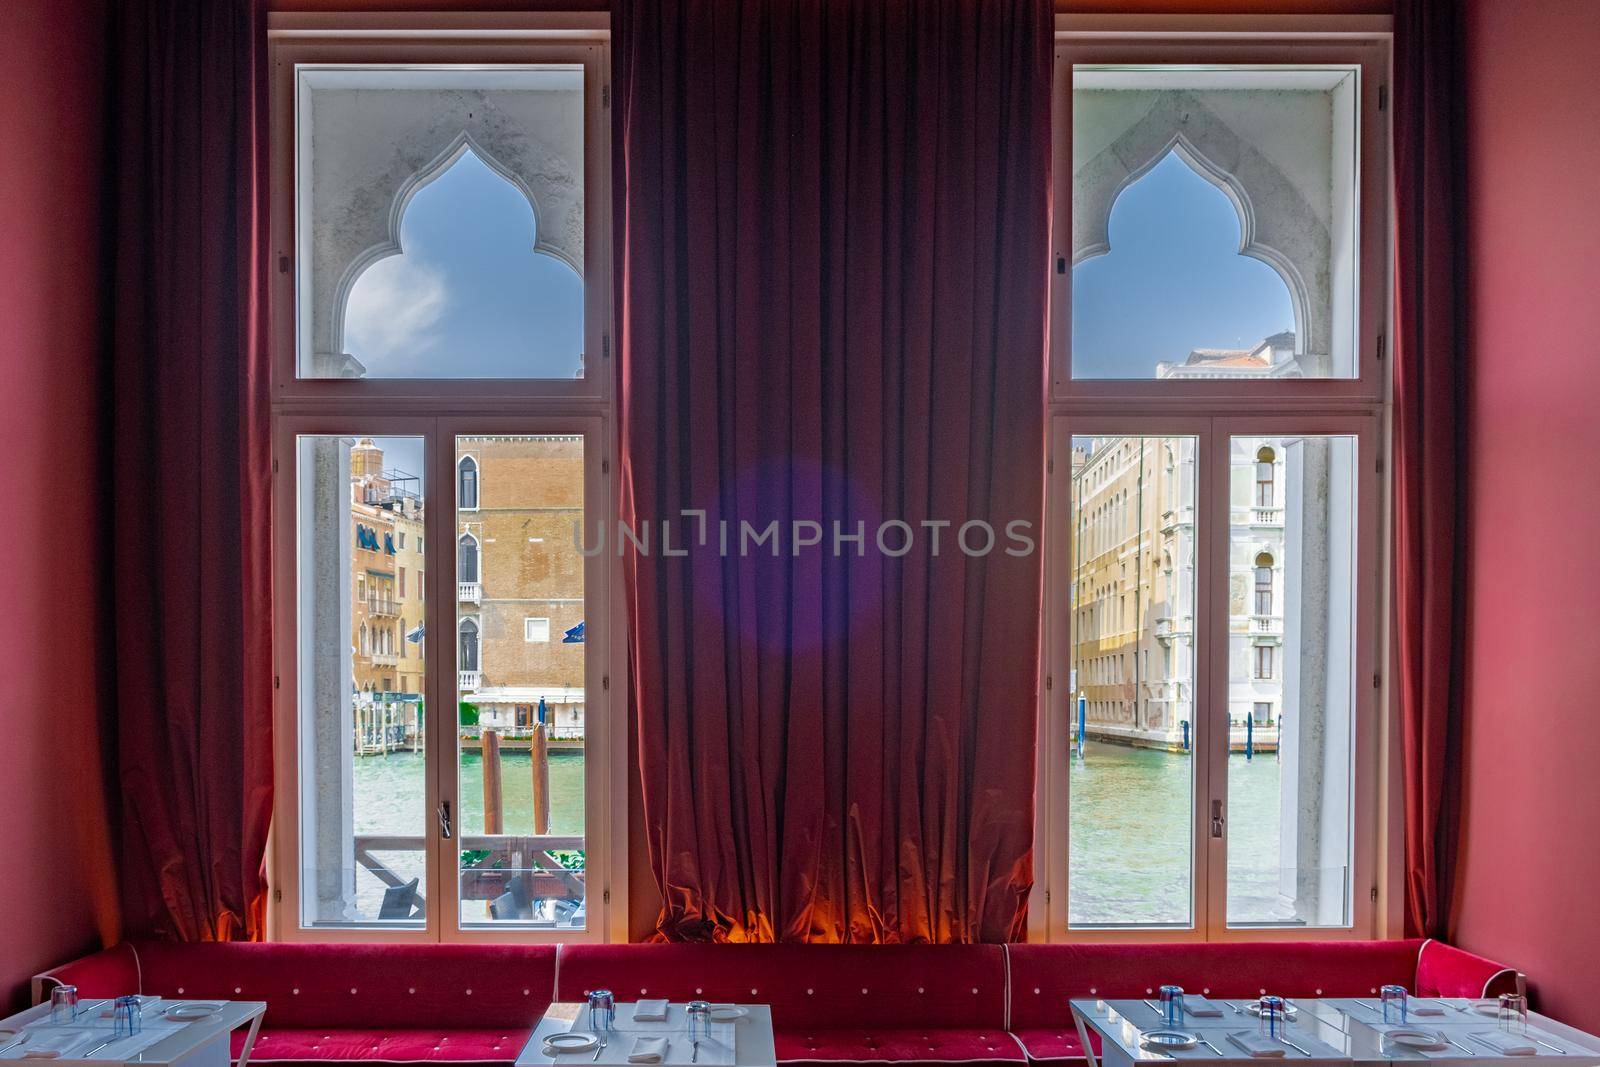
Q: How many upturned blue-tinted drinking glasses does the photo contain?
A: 8